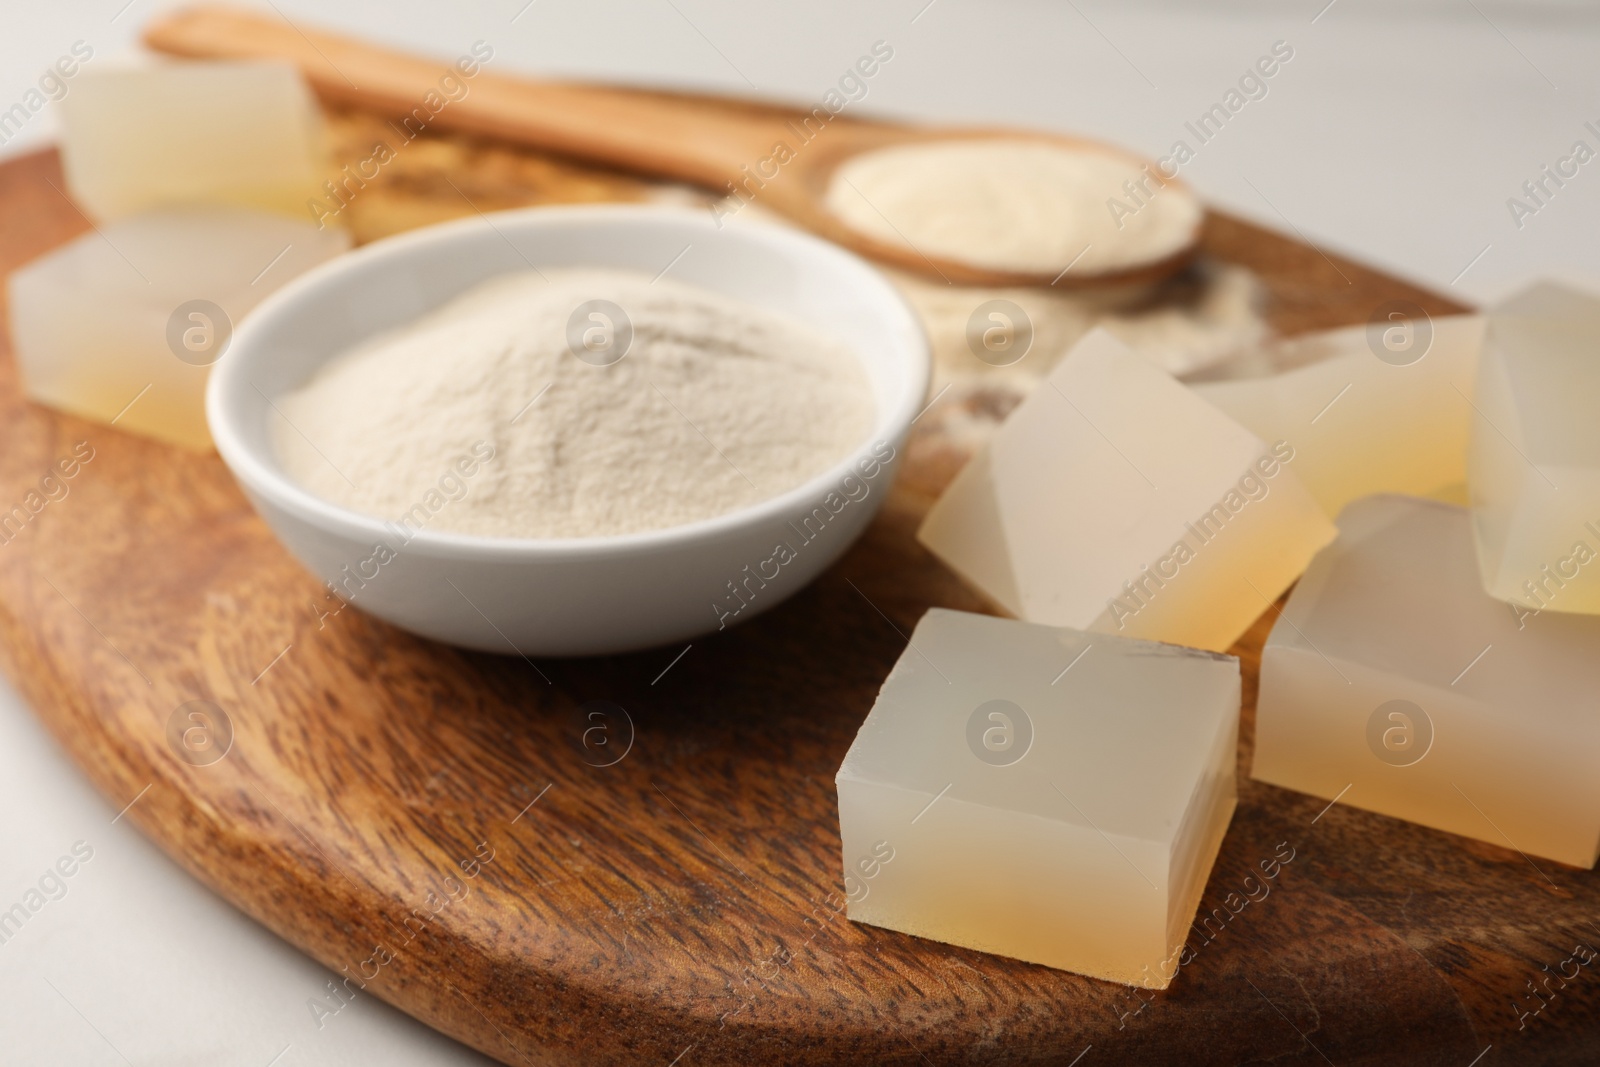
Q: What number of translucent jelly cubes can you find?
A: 7